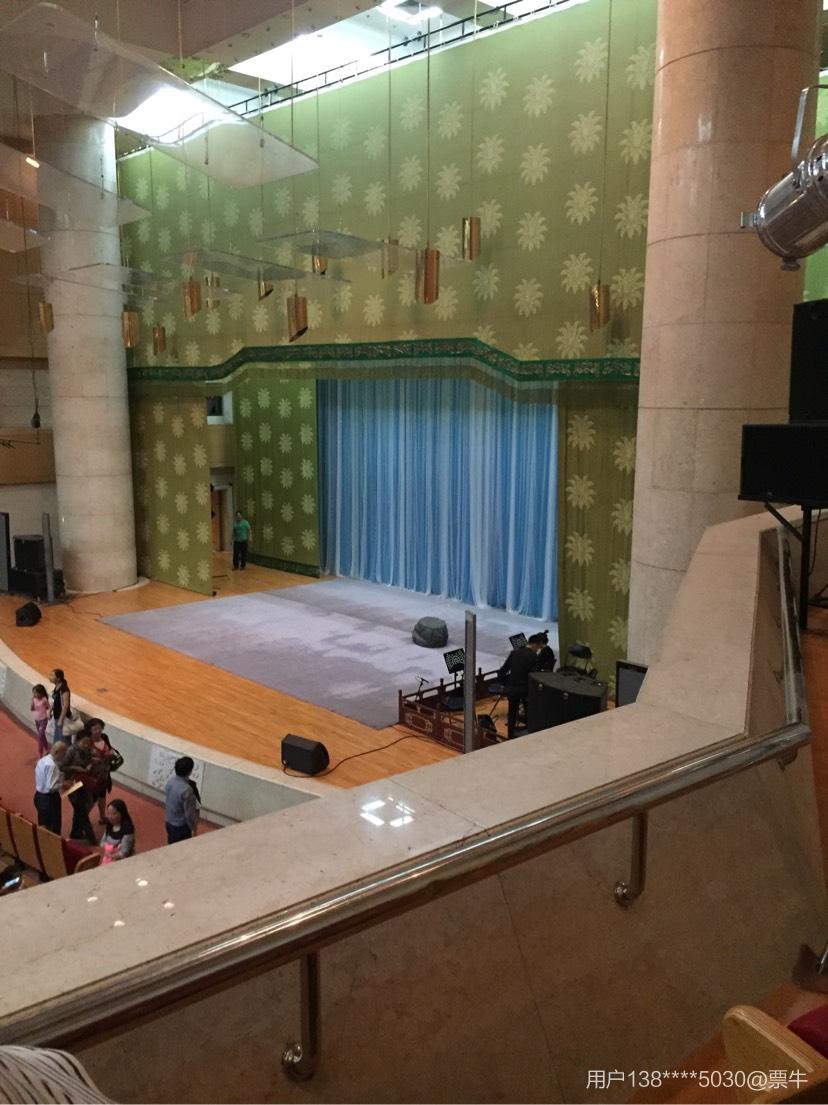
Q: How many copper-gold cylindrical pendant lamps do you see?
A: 12